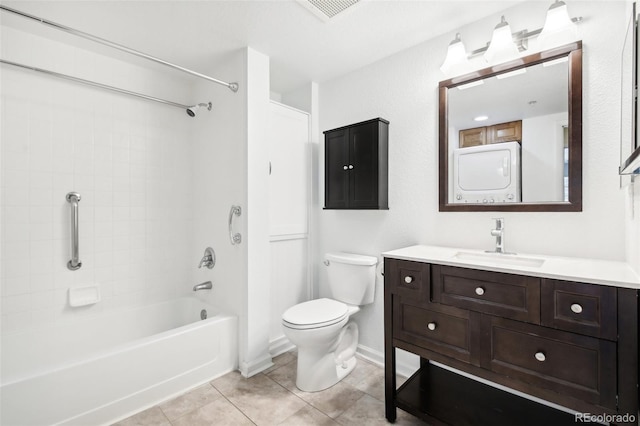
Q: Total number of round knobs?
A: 7